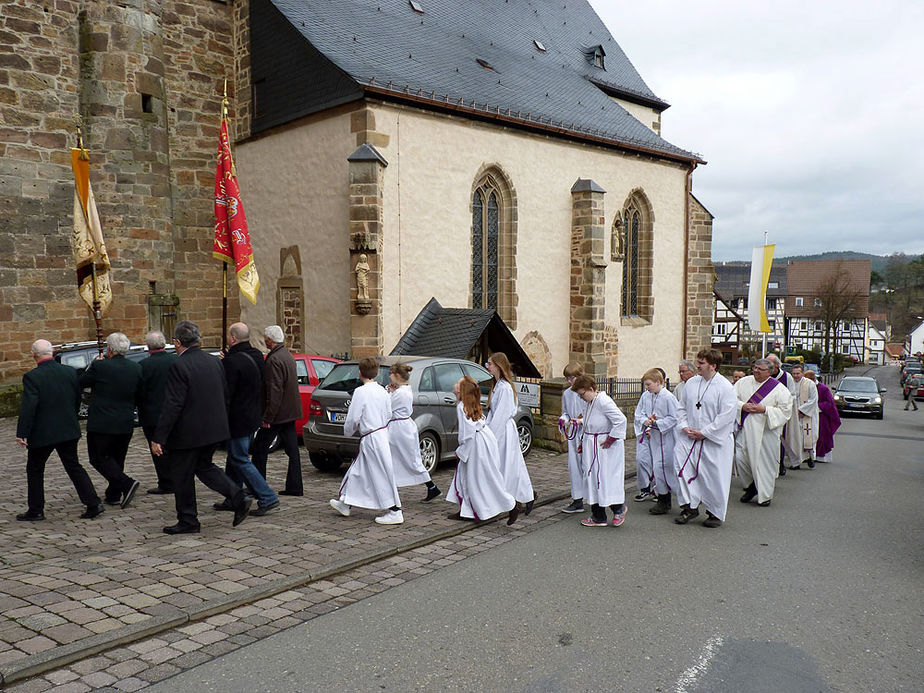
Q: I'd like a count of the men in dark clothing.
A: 6